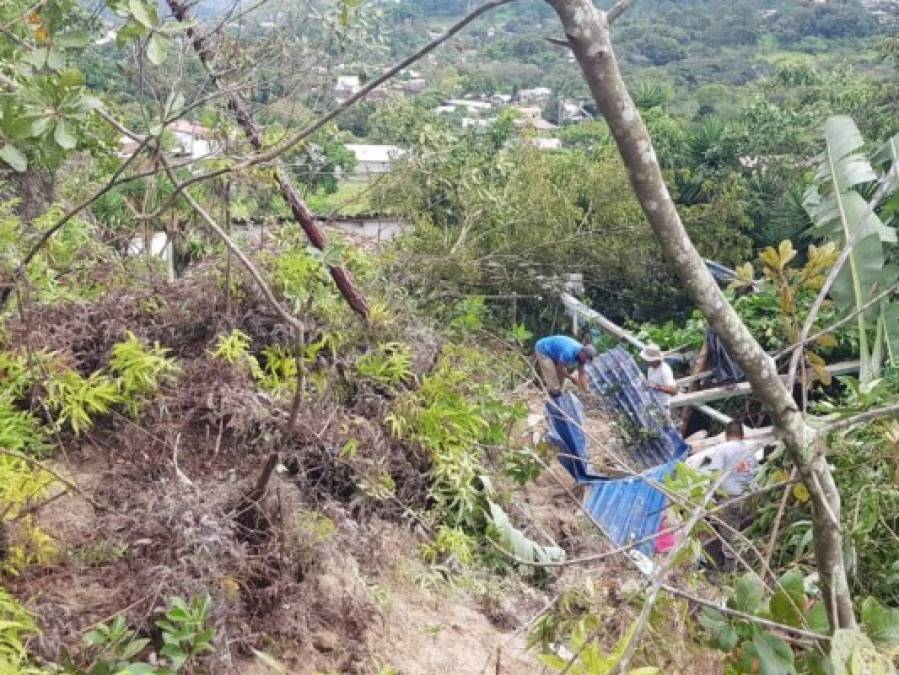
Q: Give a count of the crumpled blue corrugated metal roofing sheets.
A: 3